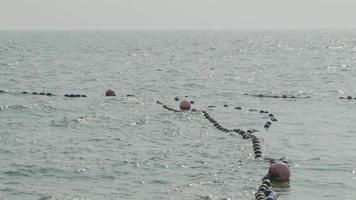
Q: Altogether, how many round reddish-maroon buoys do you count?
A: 3